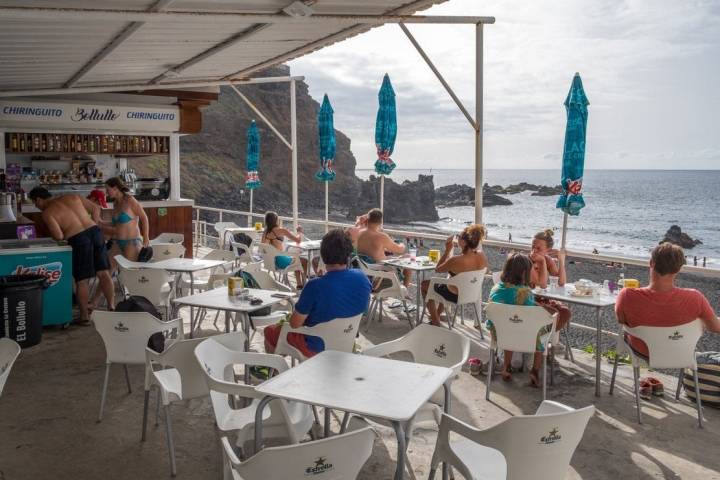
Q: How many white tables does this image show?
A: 7